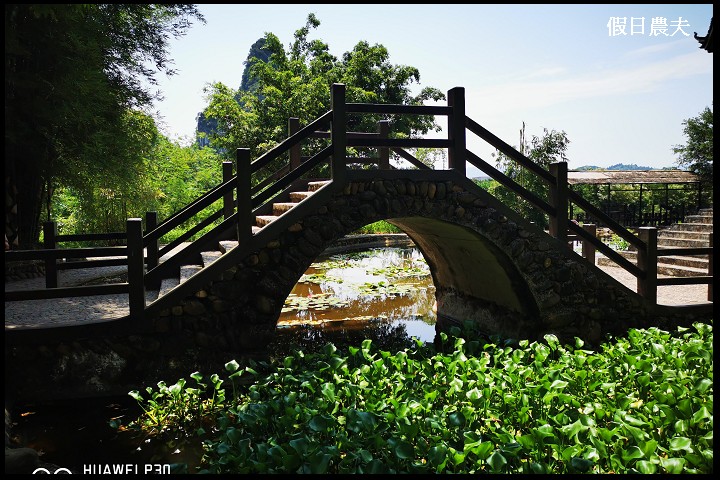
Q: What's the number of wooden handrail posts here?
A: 13